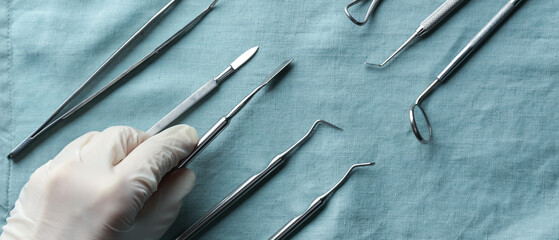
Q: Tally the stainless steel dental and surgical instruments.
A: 8